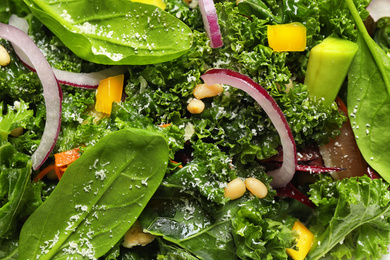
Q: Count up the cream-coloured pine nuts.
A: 5